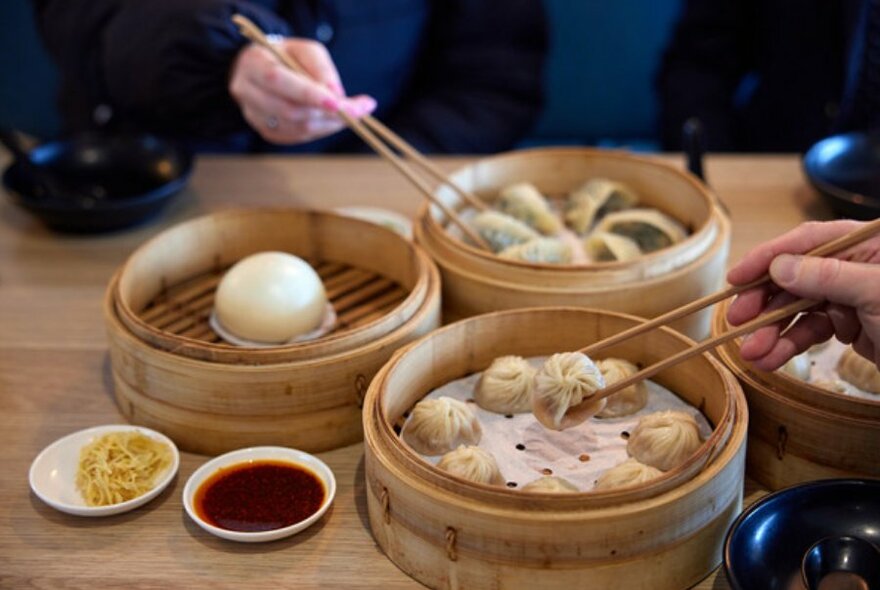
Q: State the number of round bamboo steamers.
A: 4